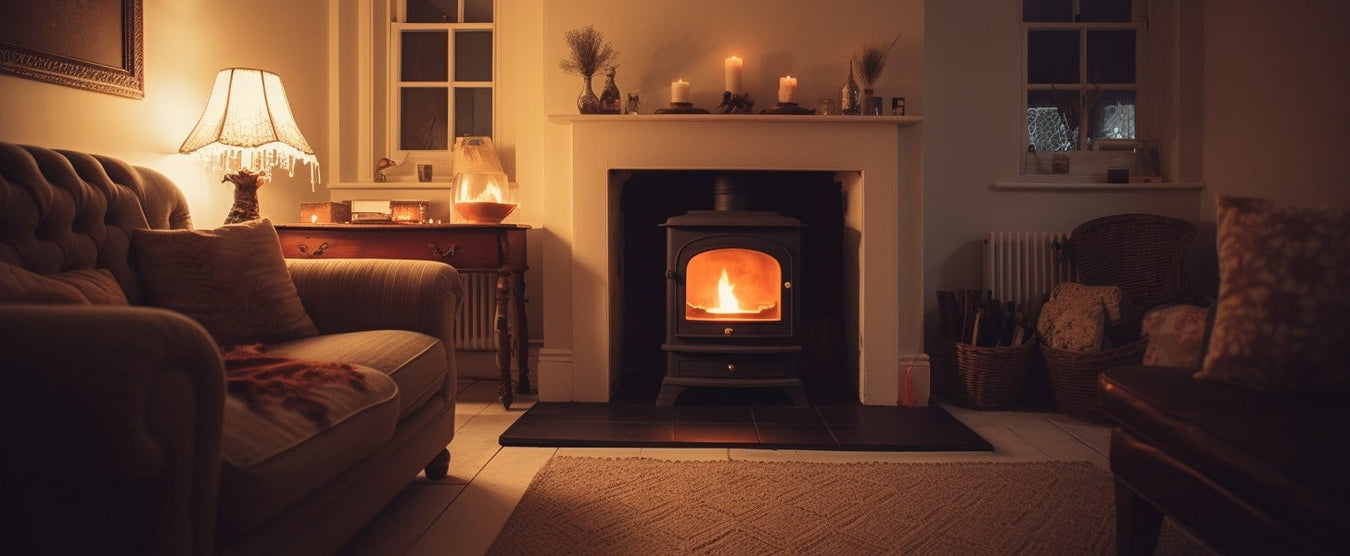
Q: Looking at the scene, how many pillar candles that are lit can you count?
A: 3